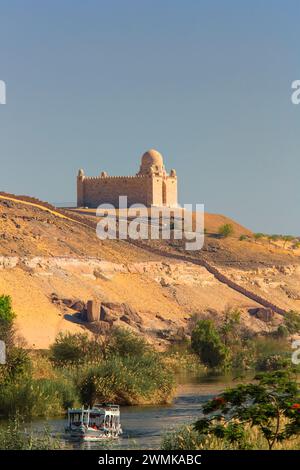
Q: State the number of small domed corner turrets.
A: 3